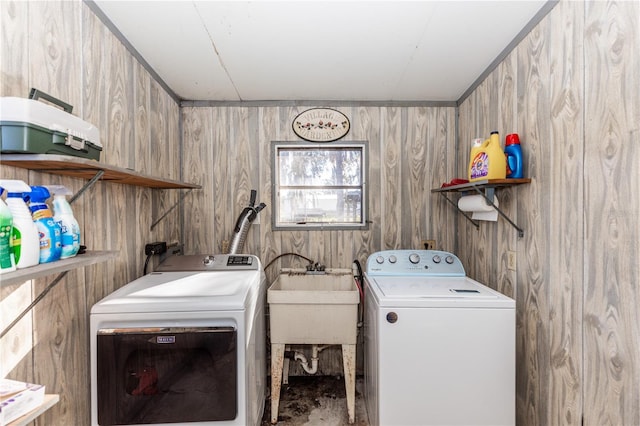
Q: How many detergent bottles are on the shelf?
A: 2